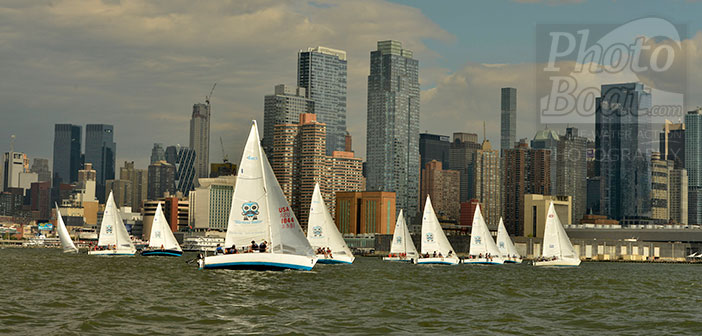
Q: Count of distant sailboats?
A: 9